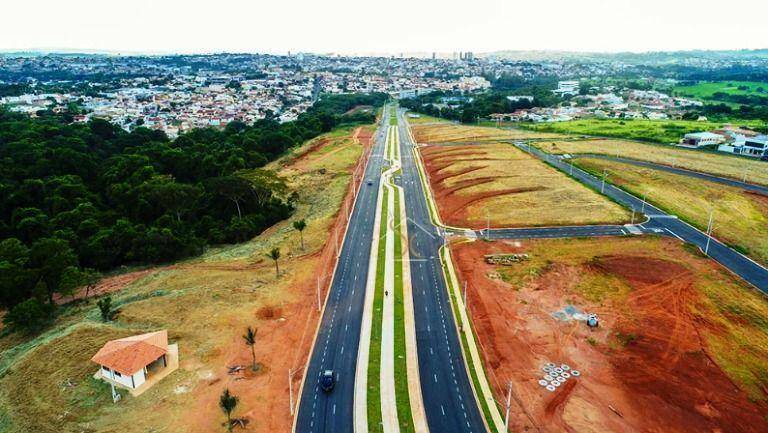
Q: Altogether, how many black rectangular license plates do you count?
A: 0